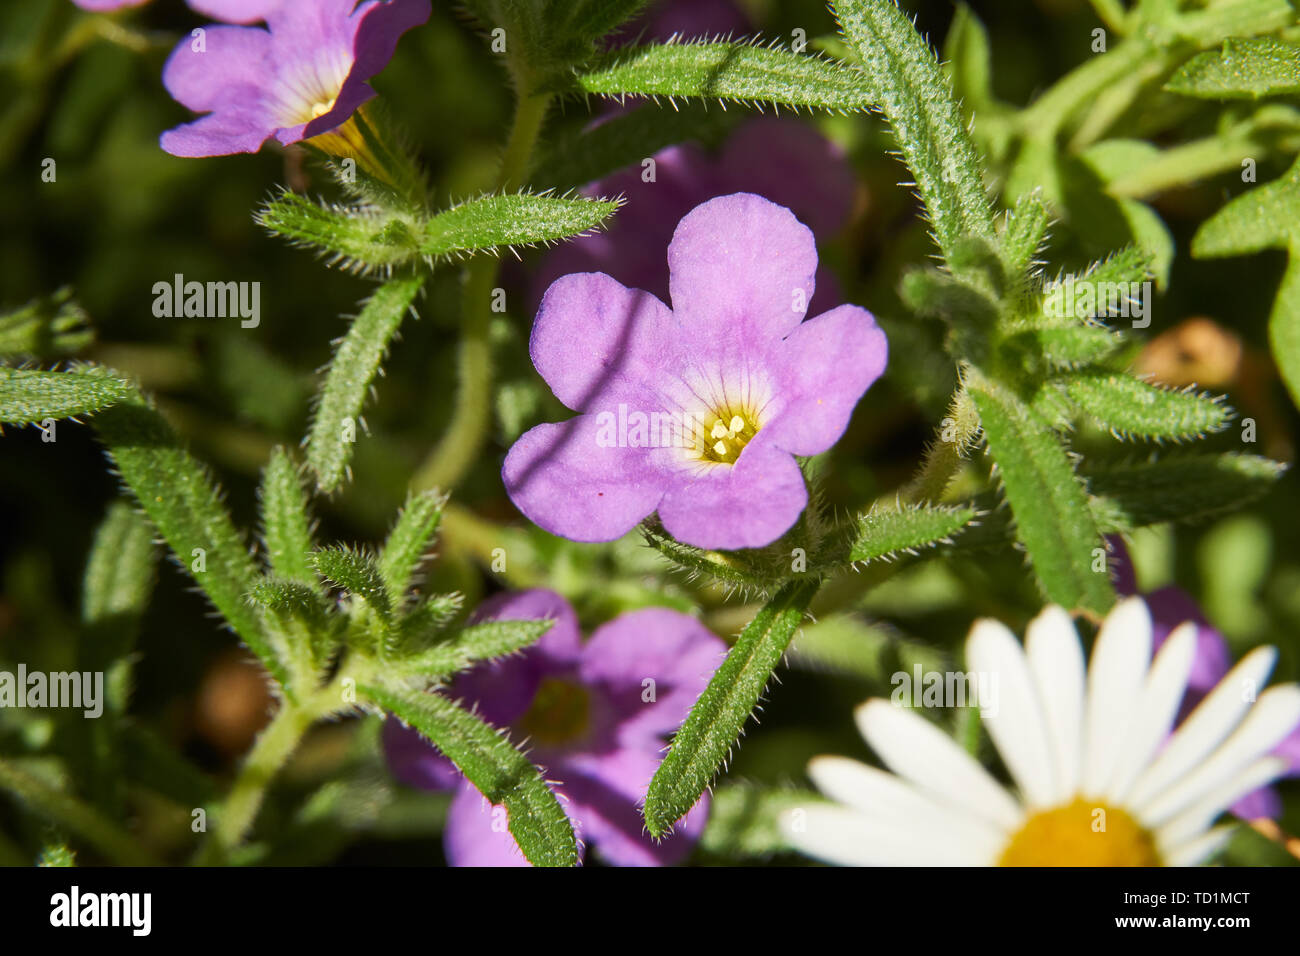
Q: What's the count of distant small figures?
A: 0